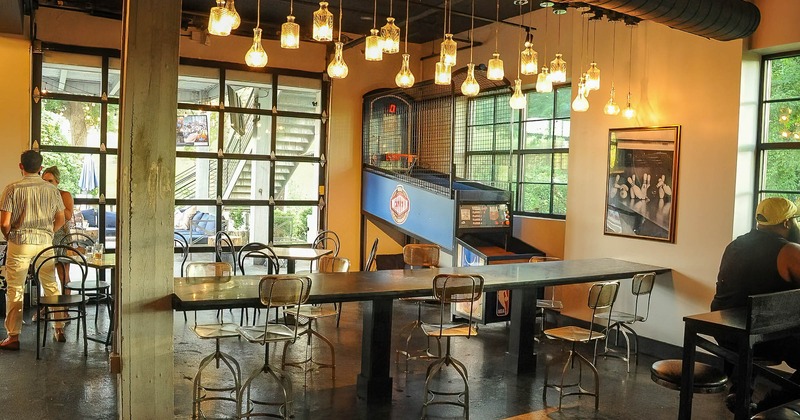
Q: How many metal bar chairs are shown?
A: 8